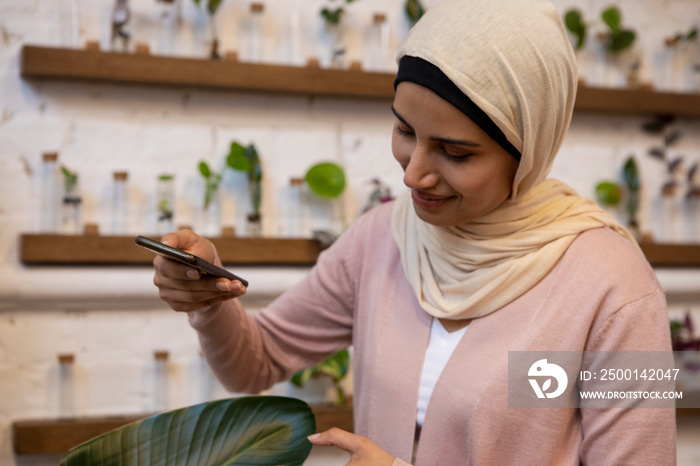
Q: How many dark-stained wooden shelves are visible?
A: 3